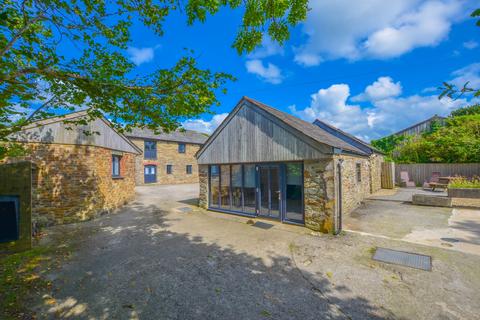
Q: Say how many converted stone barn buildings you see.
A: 3